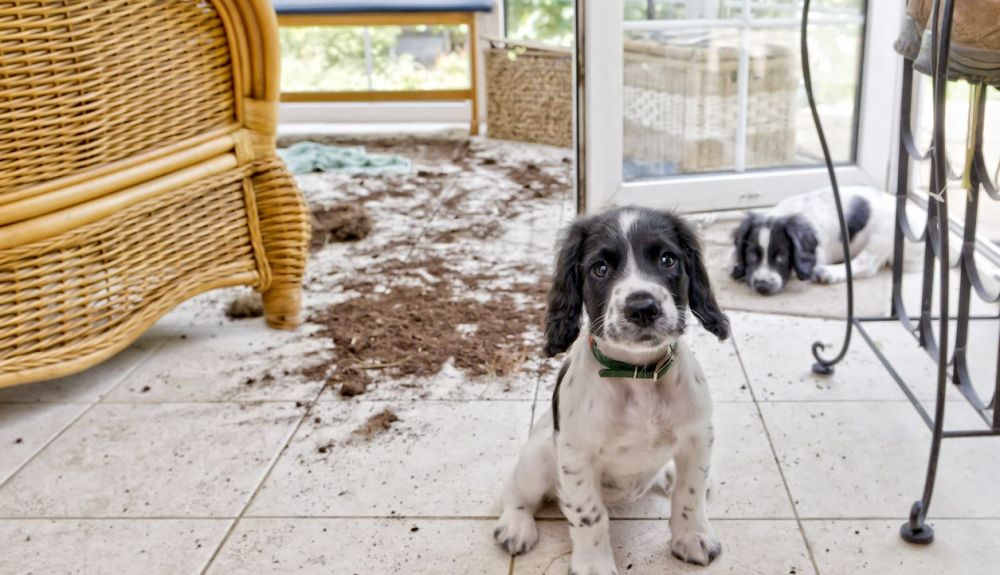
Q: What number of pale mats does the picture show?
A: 1